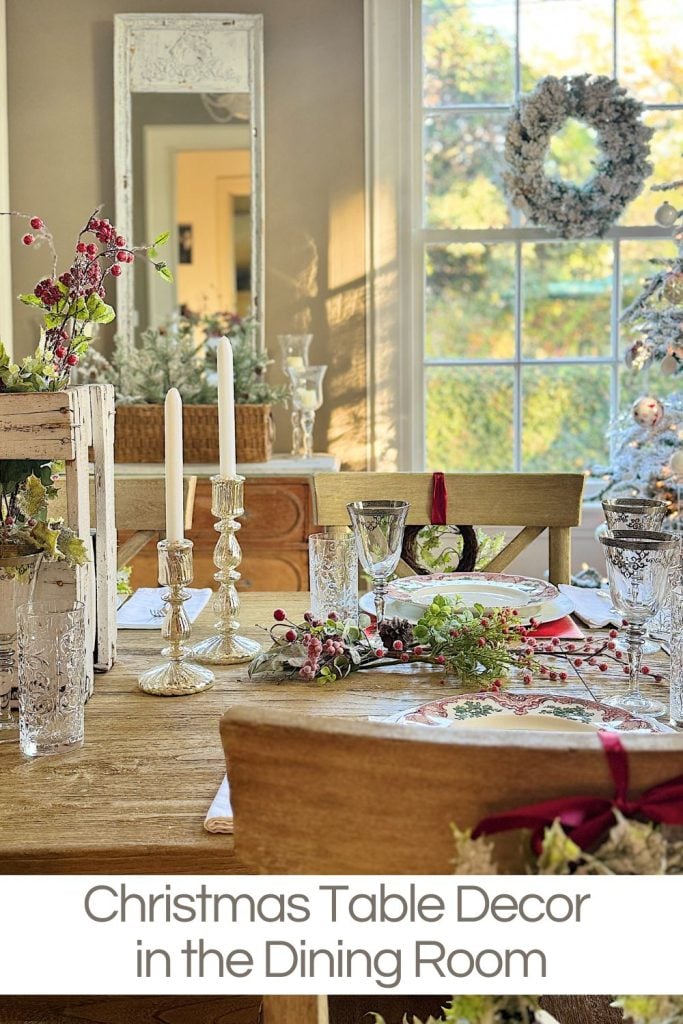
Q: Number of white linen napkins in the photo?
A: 3